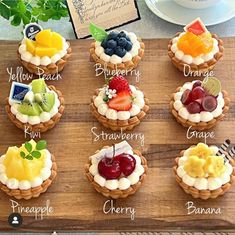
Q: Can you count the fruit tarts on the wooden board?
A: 9